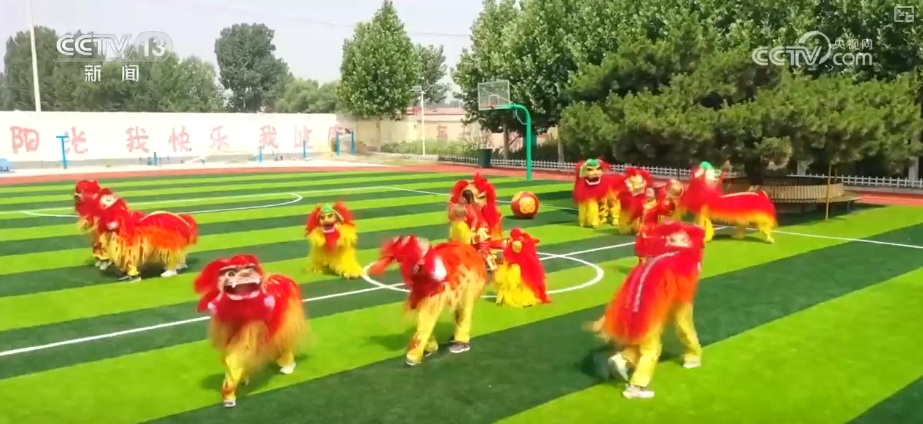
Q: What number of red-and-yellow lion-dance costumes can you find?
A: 11